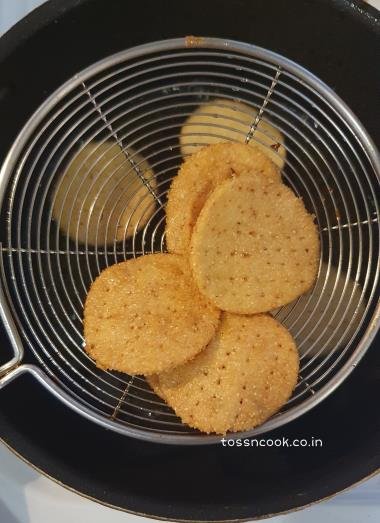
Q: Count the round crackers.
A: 7